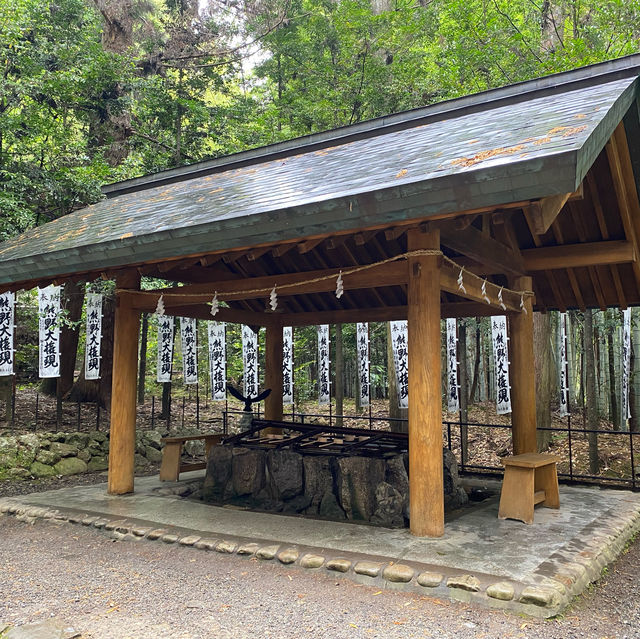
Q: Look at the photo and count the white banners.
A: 15